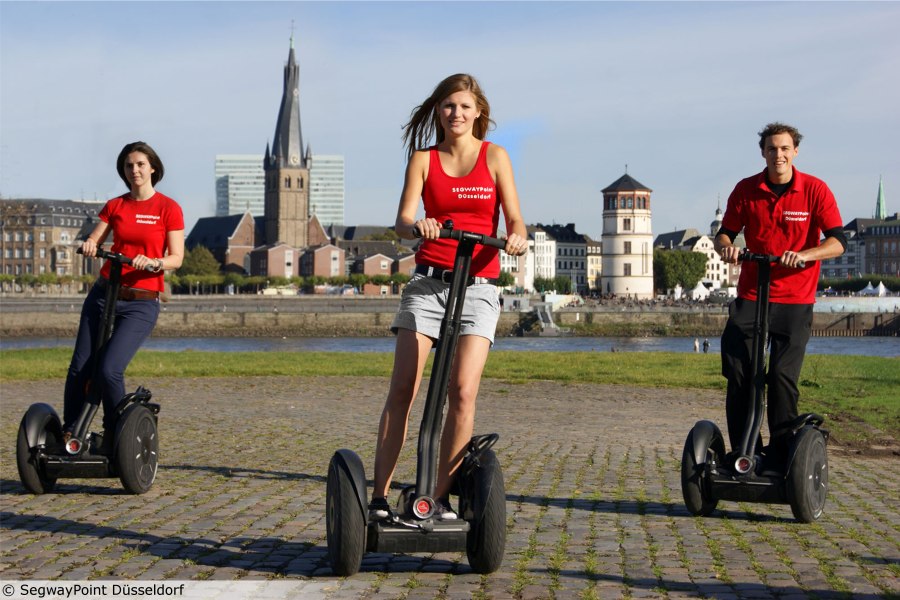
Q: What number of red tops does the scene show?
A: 3